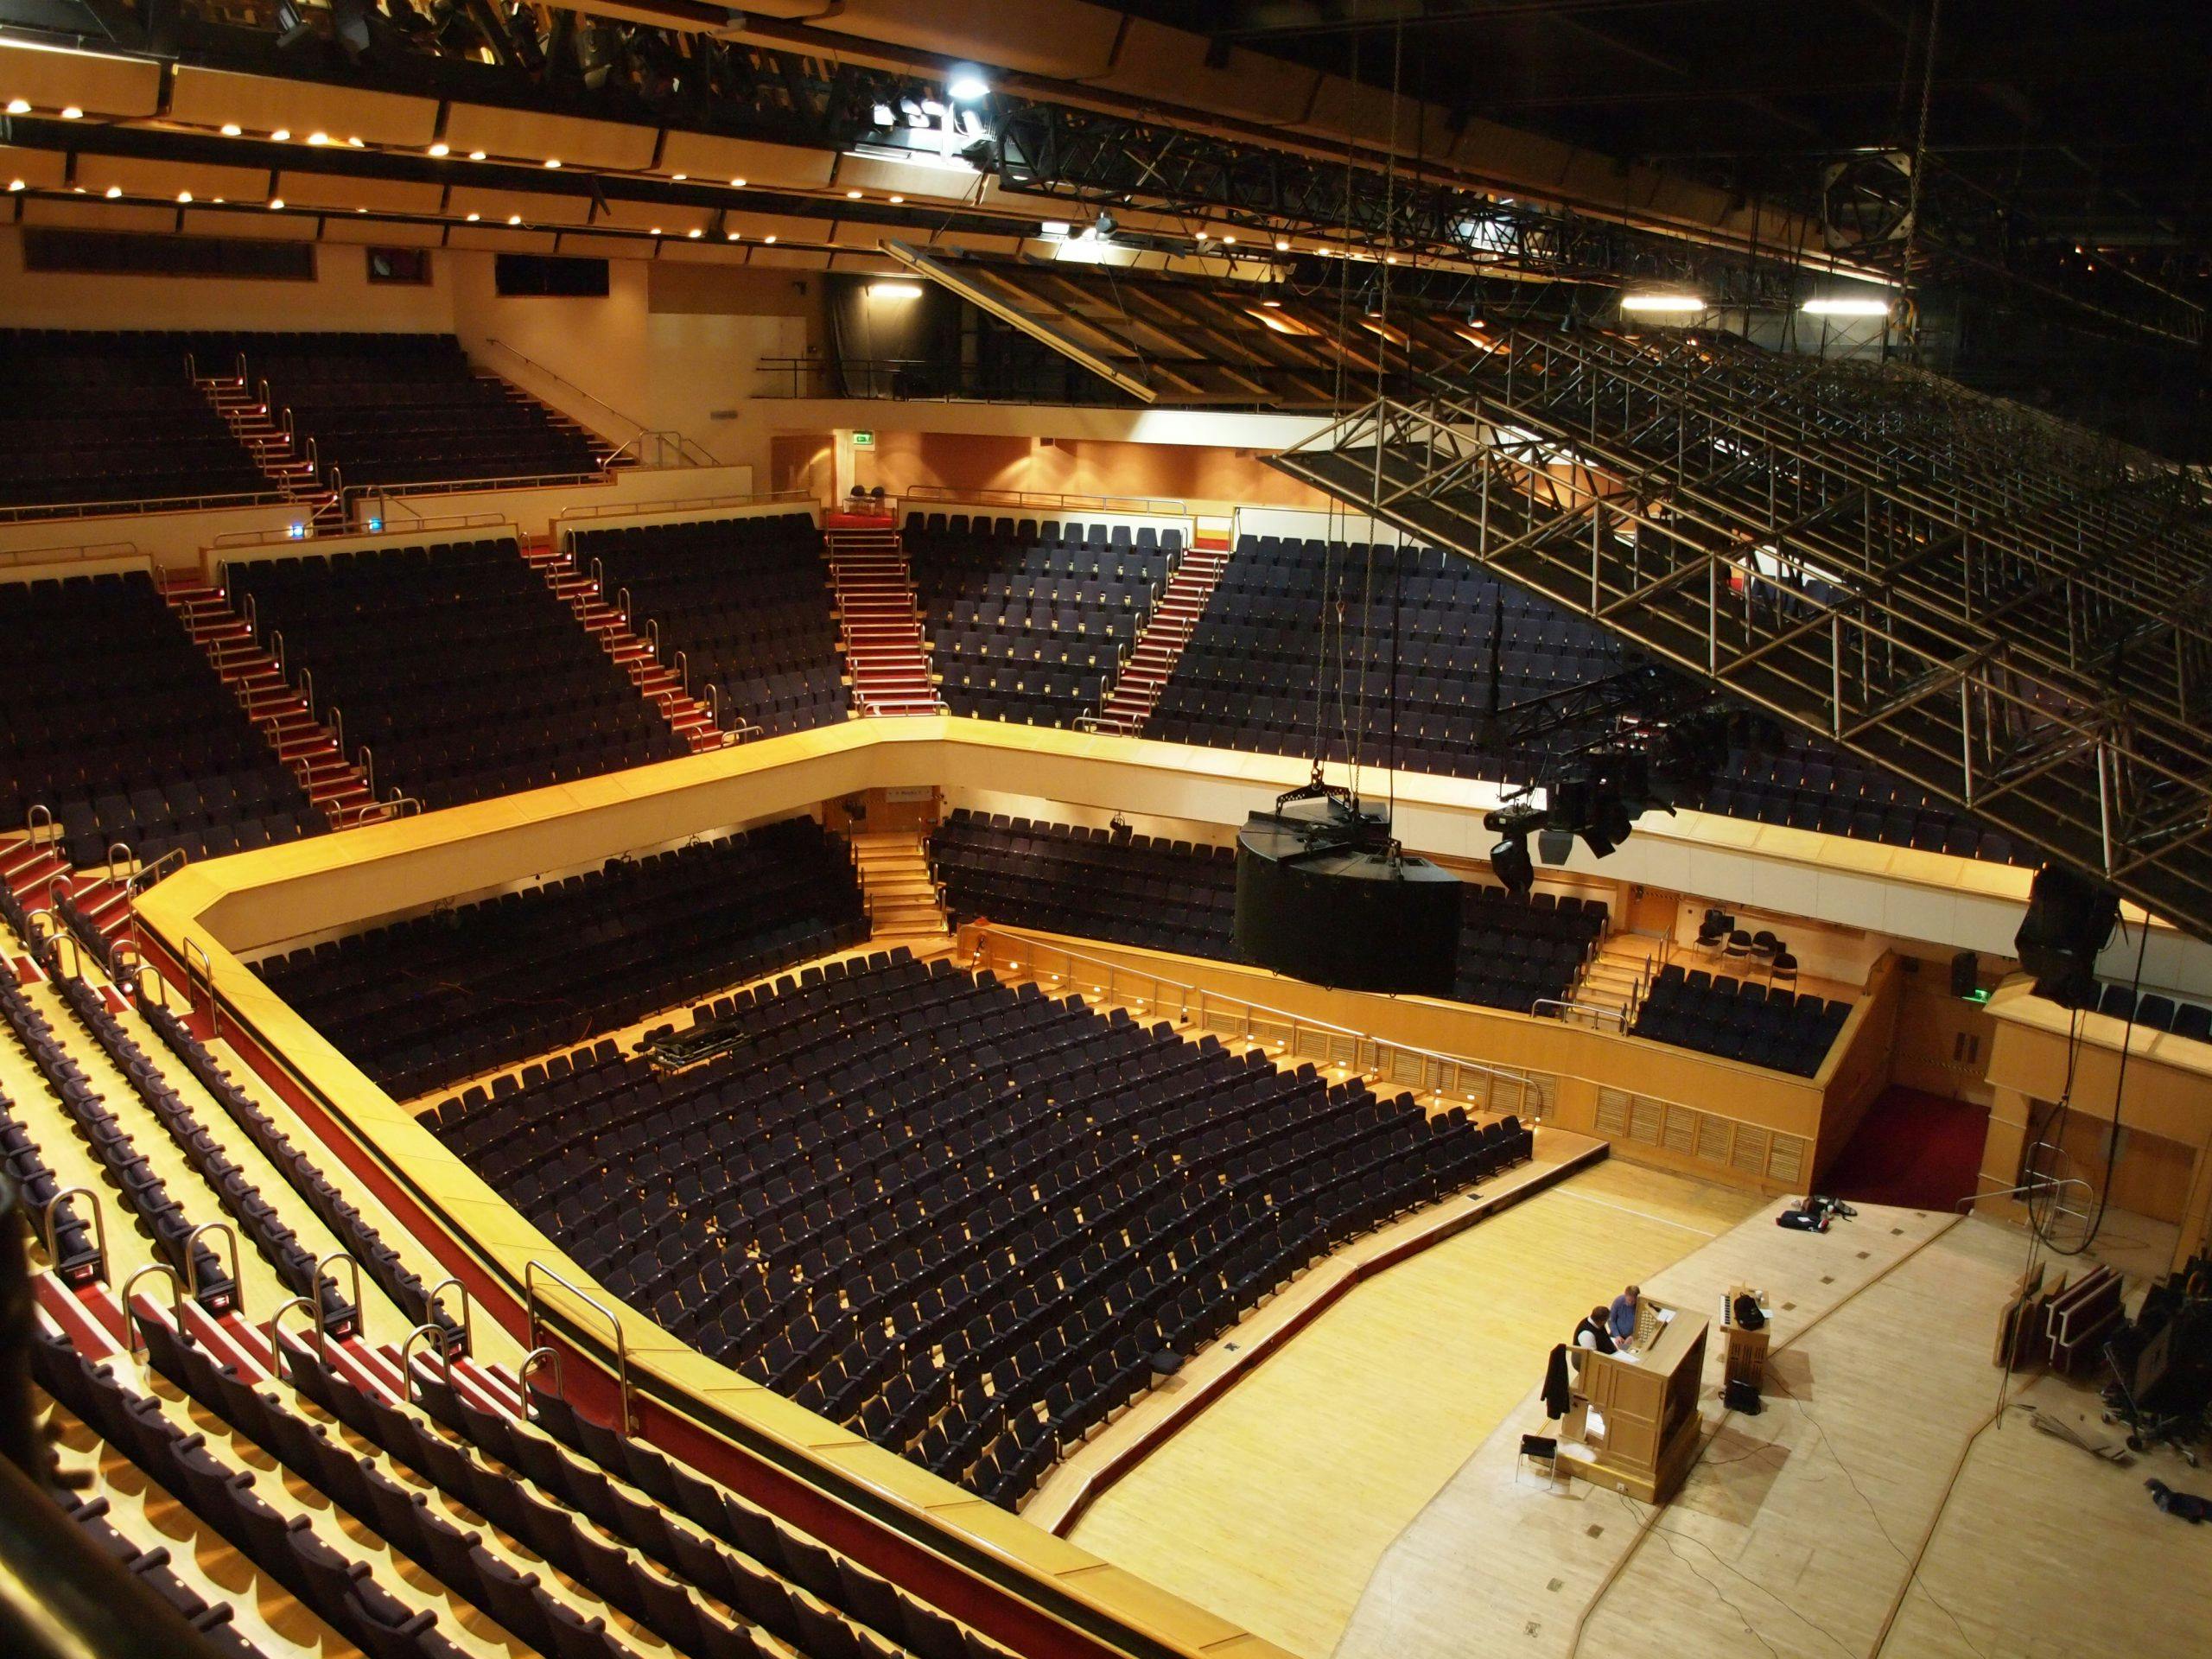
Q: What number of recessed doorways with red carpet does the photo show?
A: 1